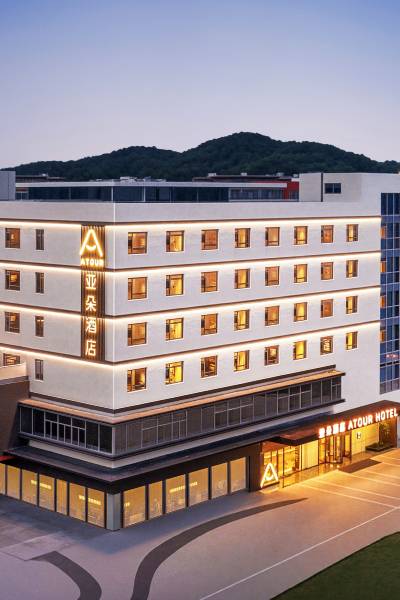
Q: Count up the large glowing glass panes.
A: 13